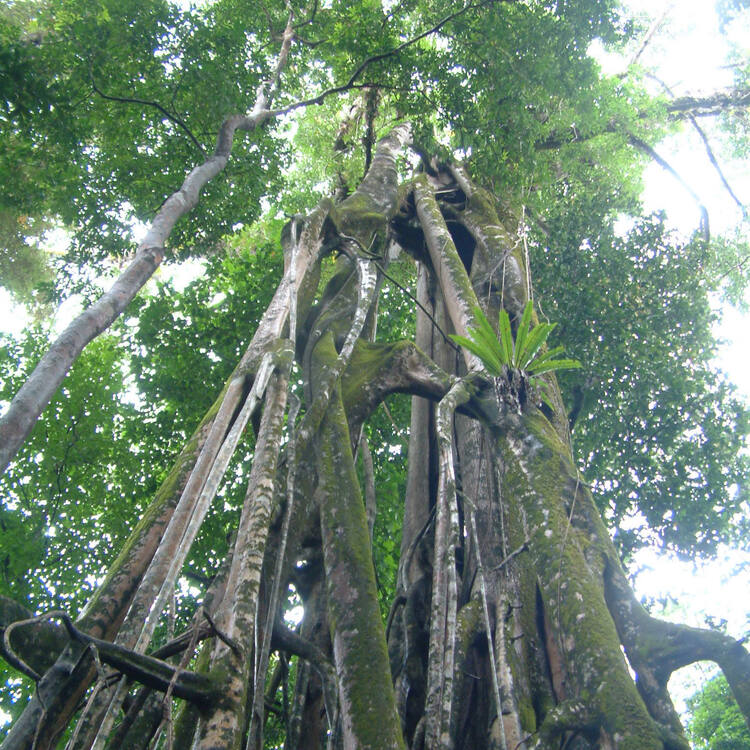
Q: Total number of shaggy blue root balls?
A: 0